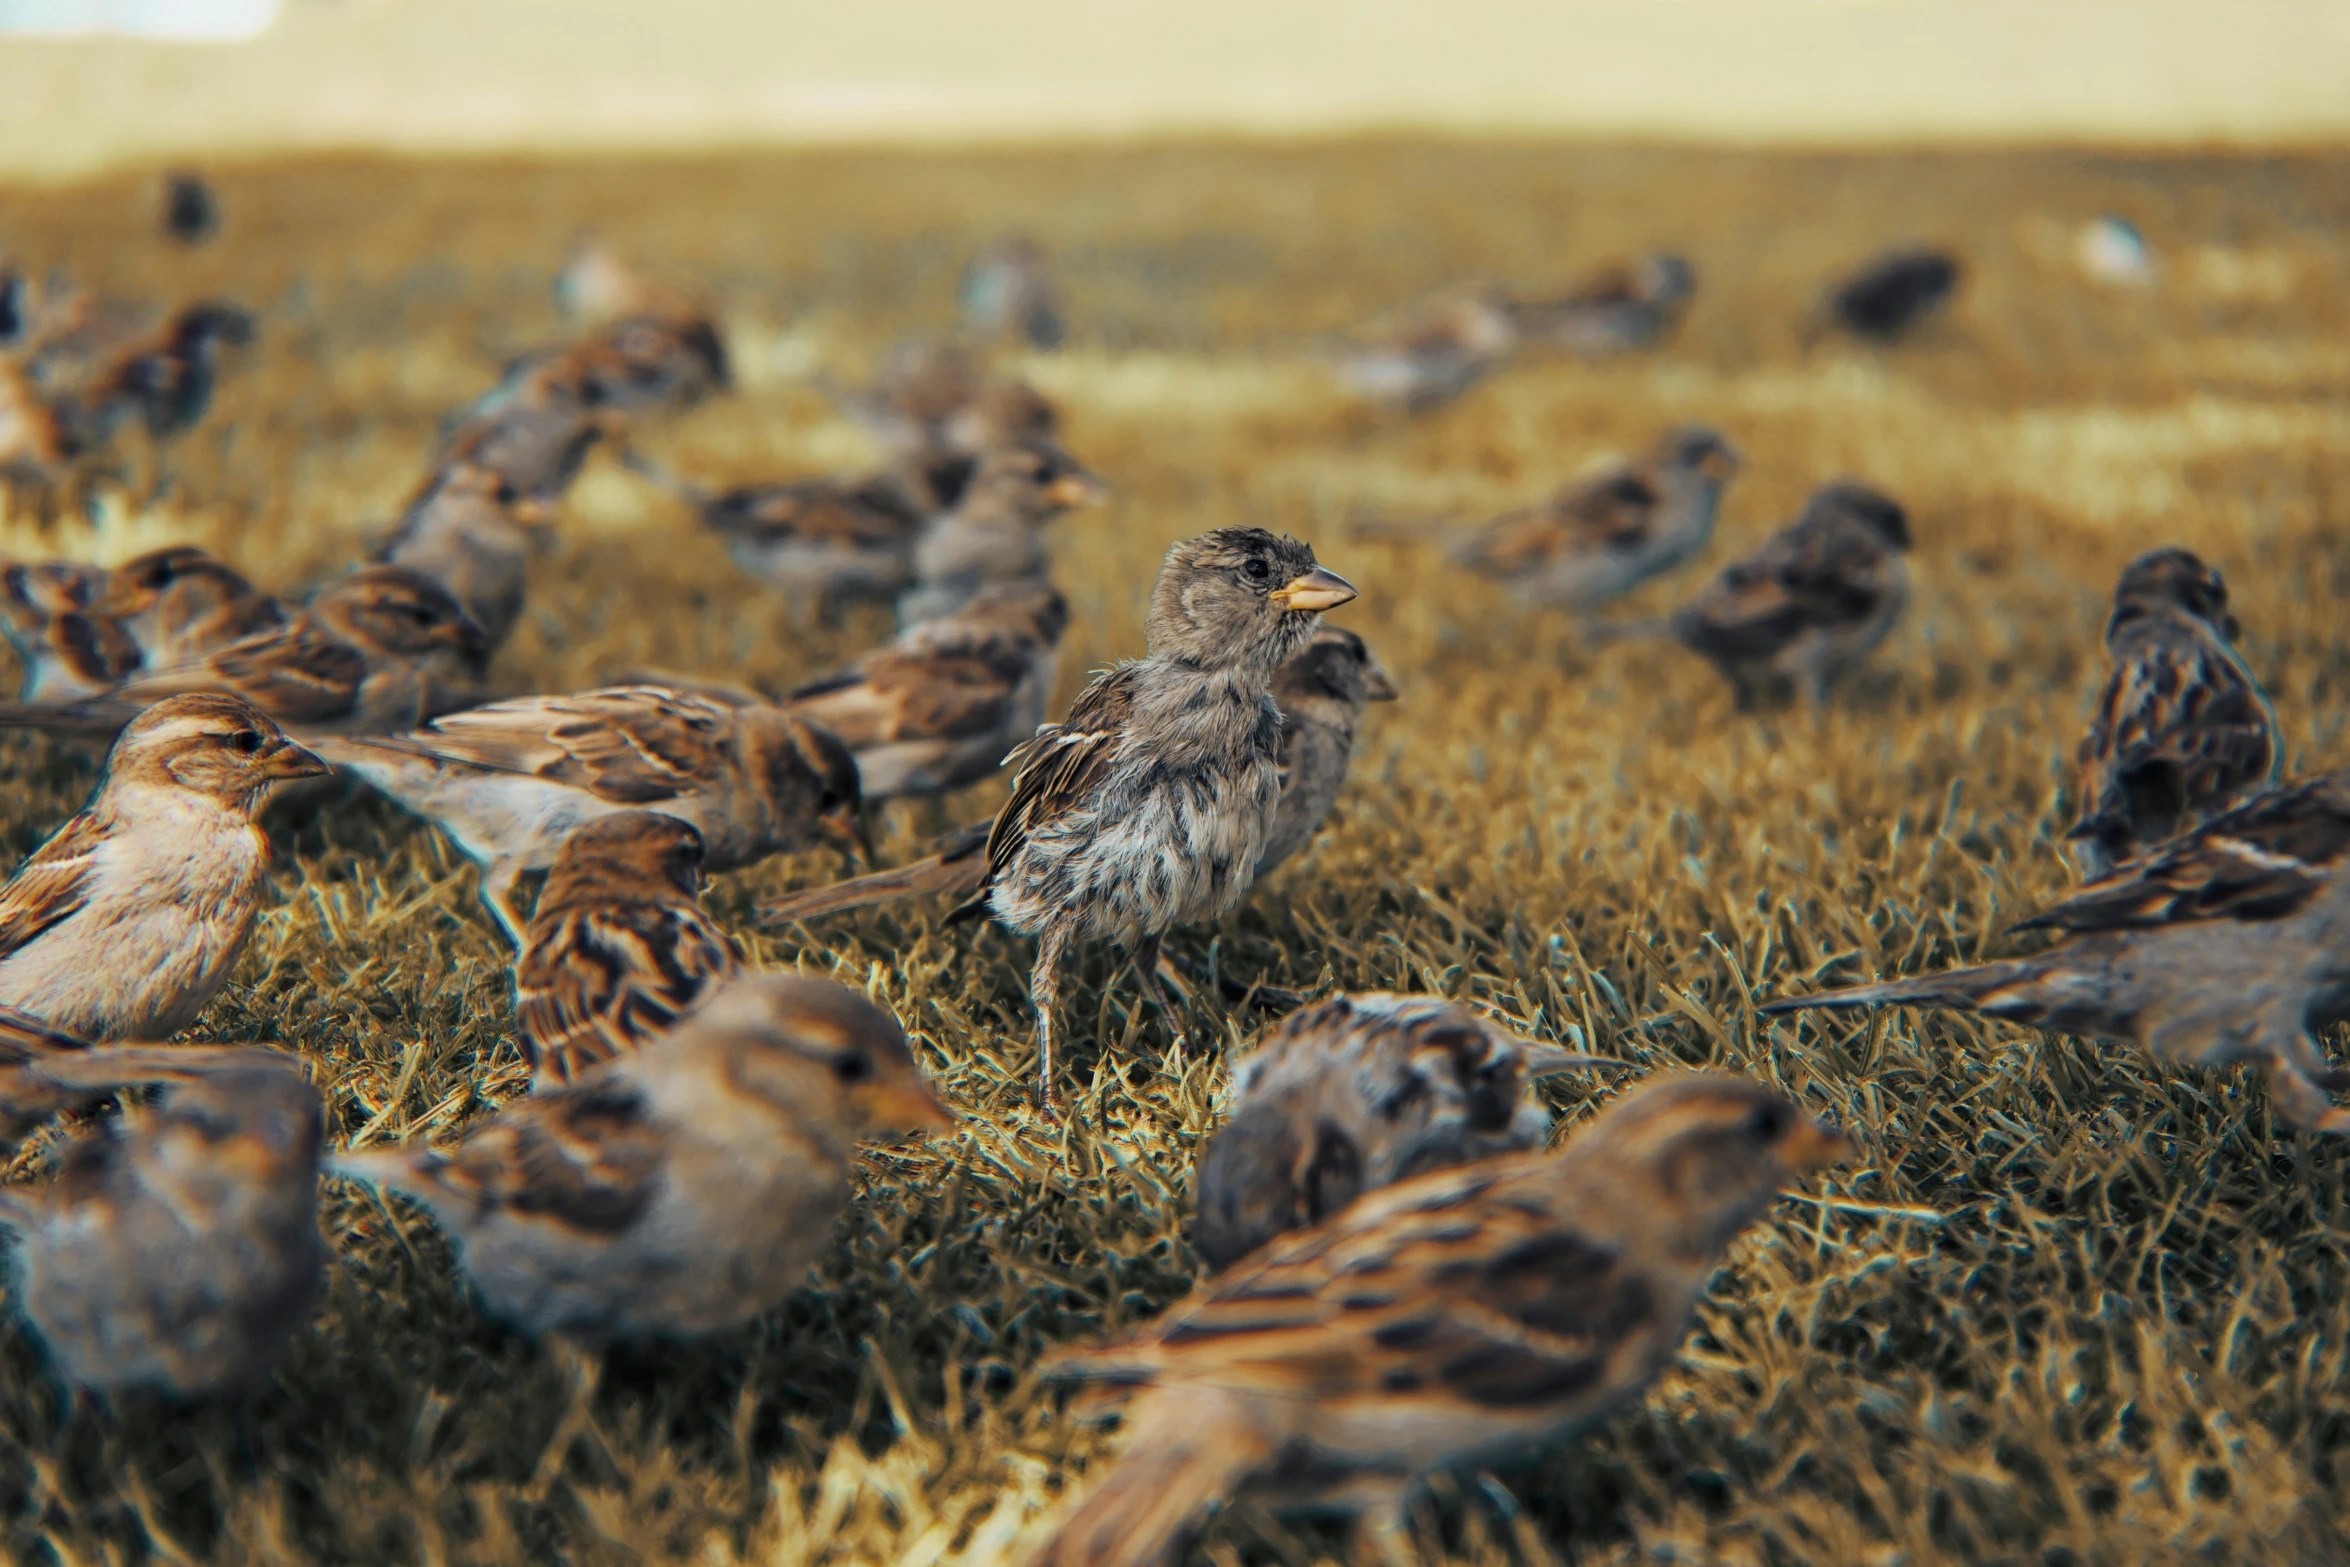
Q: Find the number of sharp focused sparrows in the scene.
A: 1